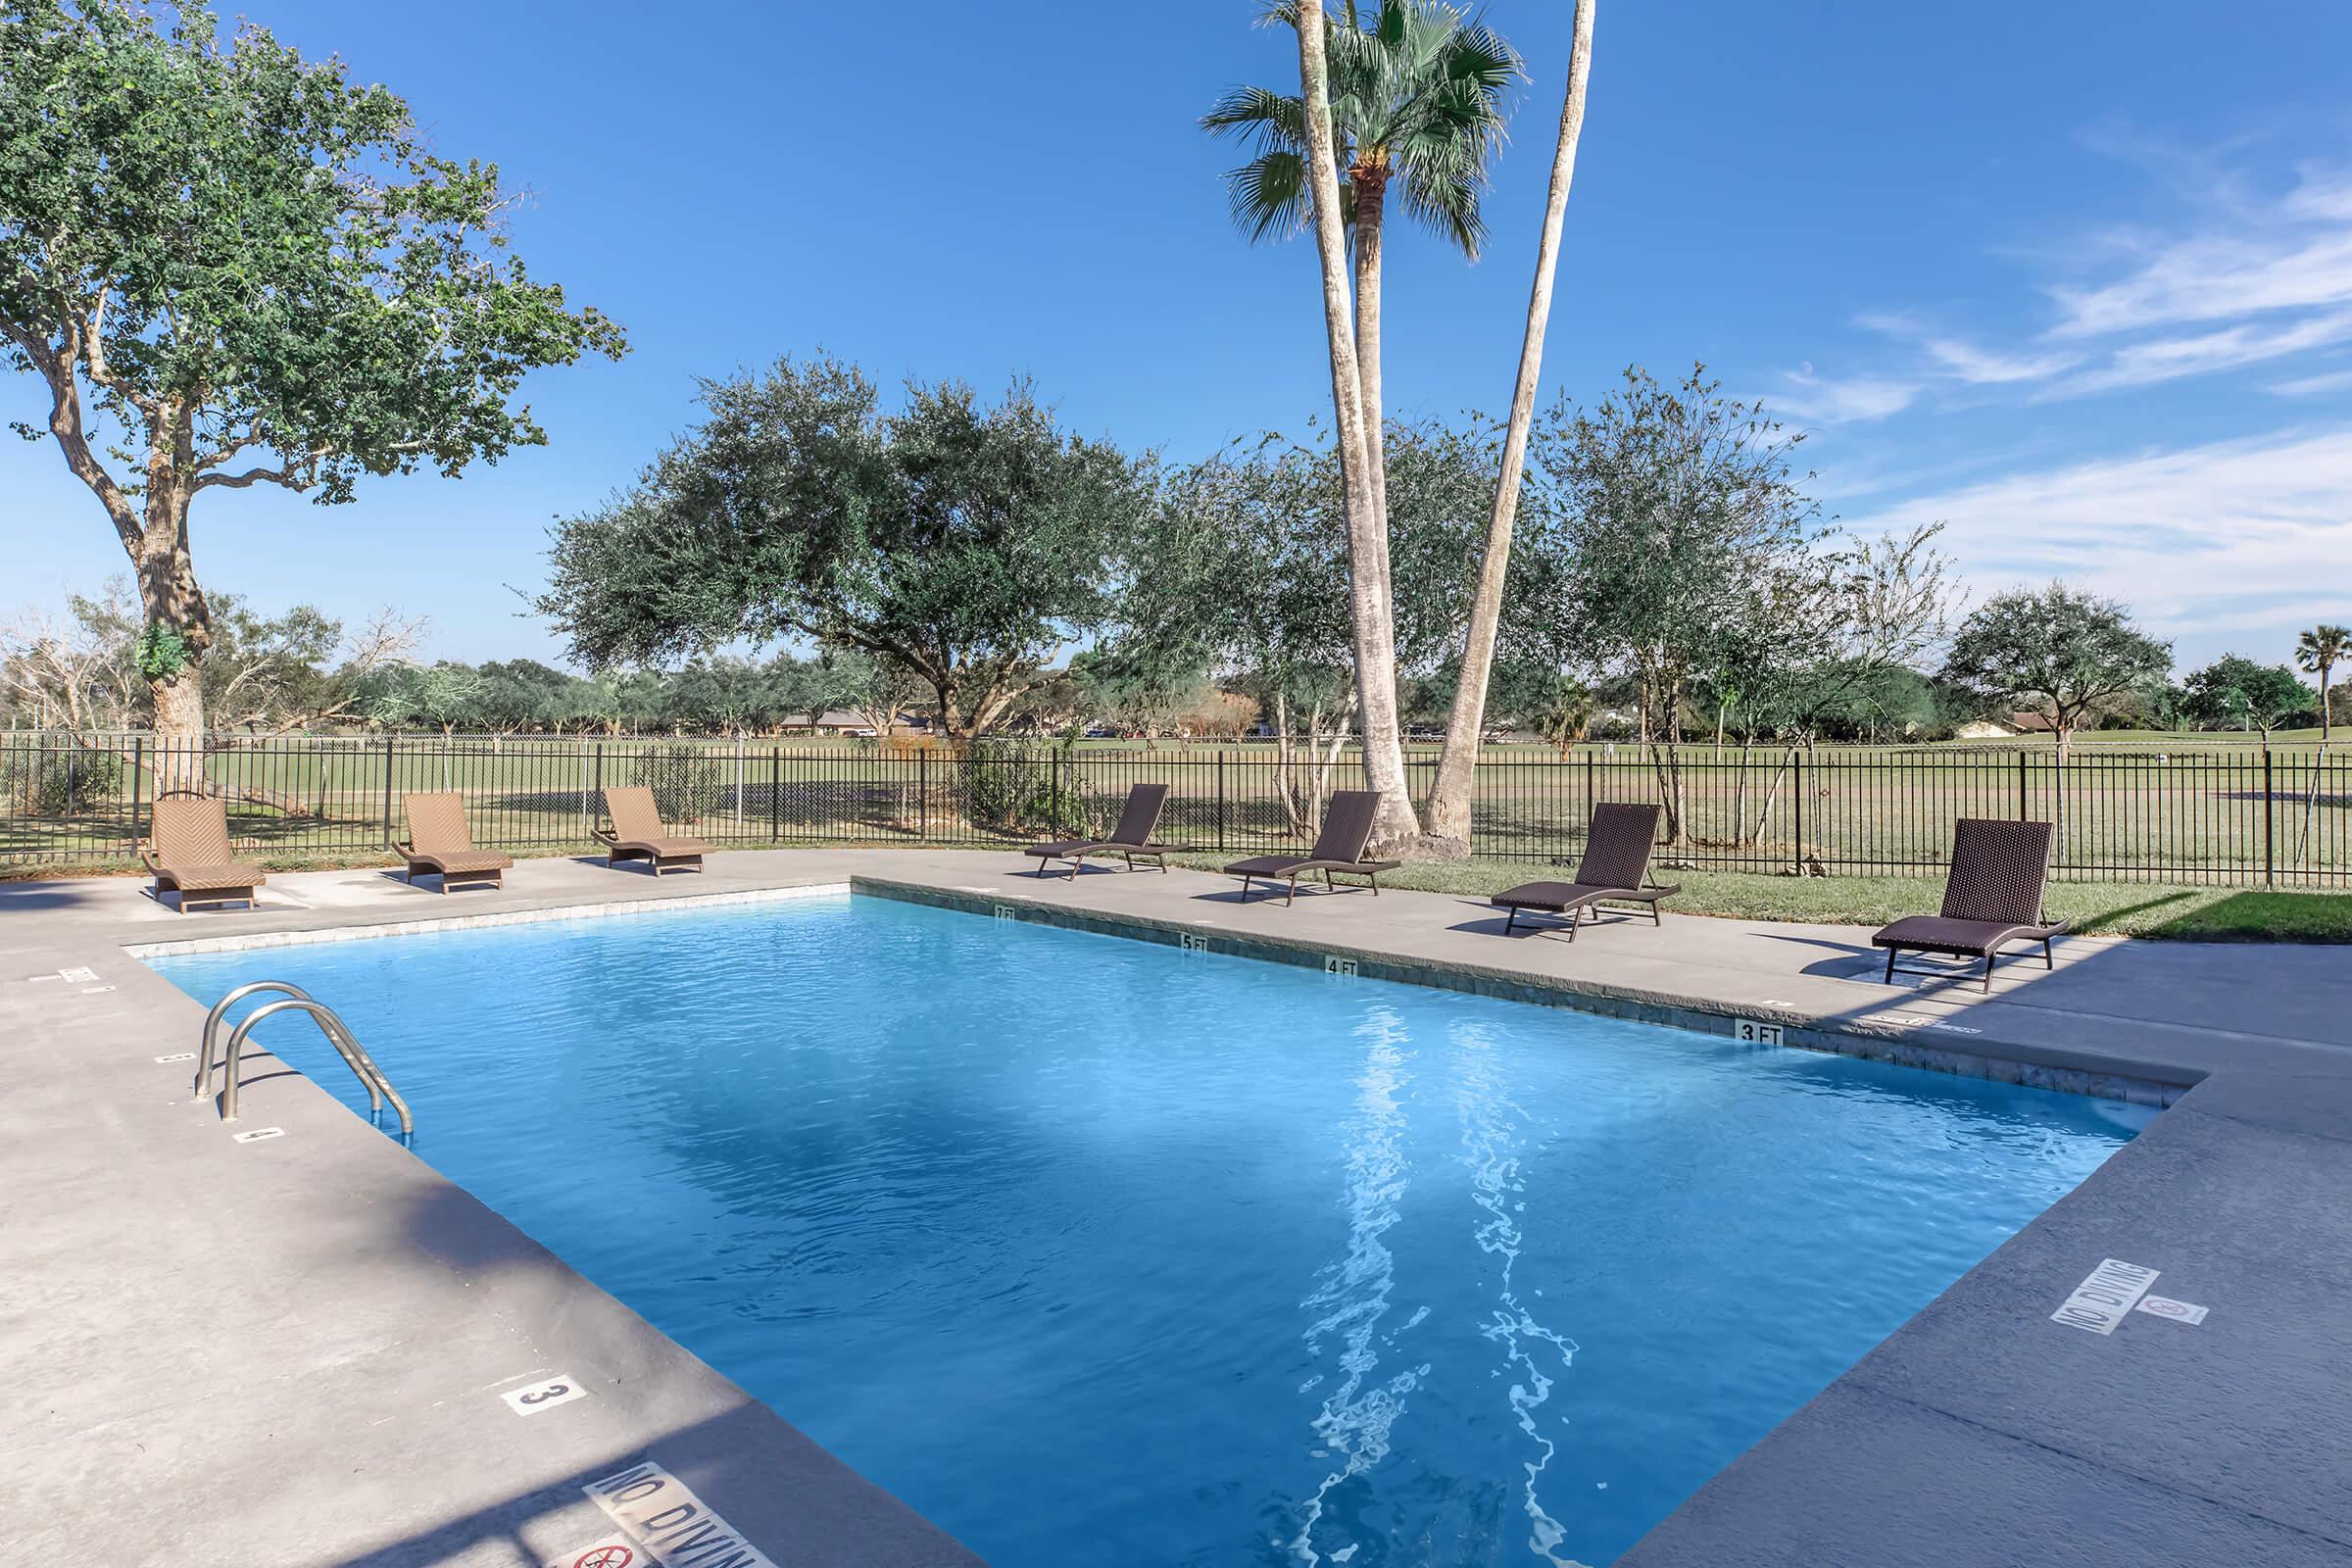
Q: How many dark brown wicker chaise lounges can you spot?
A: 4